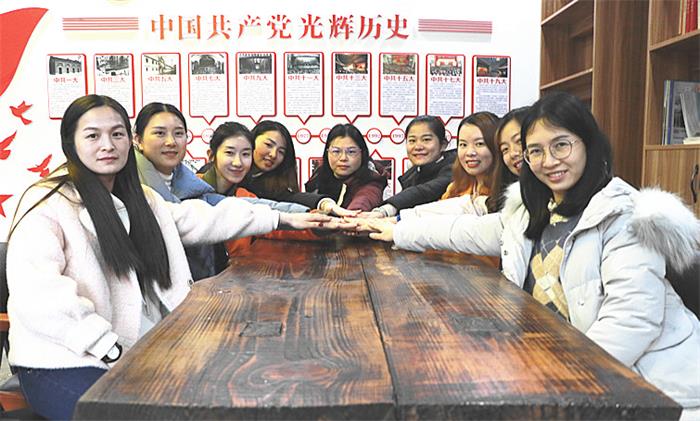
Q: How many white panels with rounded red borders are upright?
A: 10